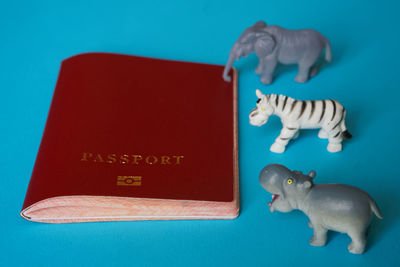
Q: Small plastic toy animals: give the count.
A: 3